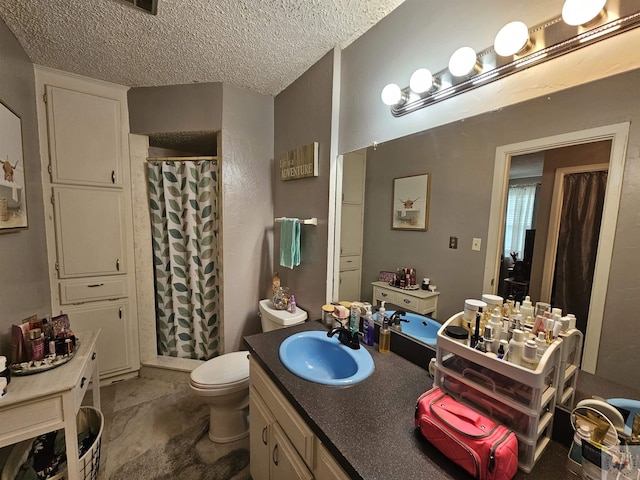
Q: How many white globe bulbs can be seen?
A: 5